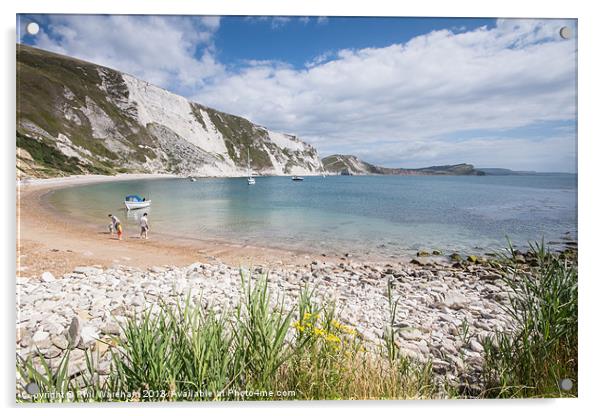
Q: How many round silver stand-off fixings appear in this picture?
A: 4